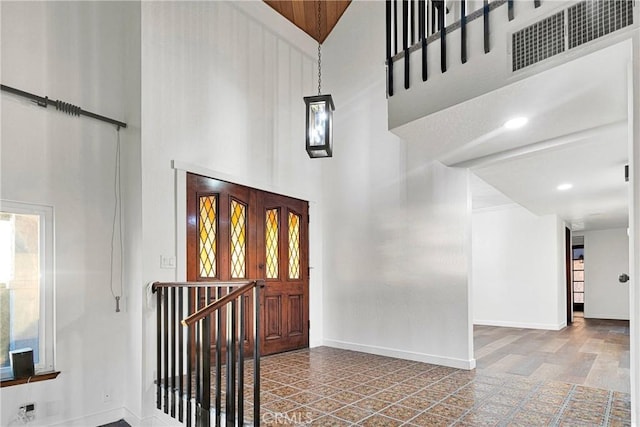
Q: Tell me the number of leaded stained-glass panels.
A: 4